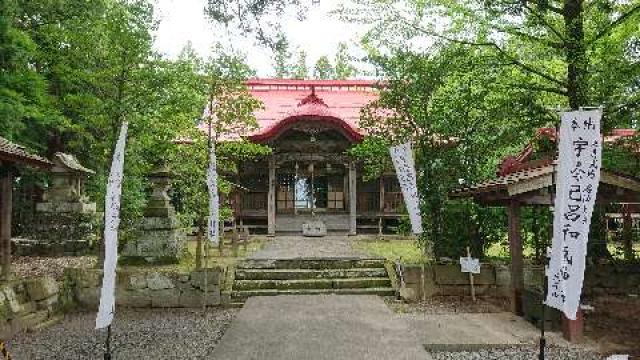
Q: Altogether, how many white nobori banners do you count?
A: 4